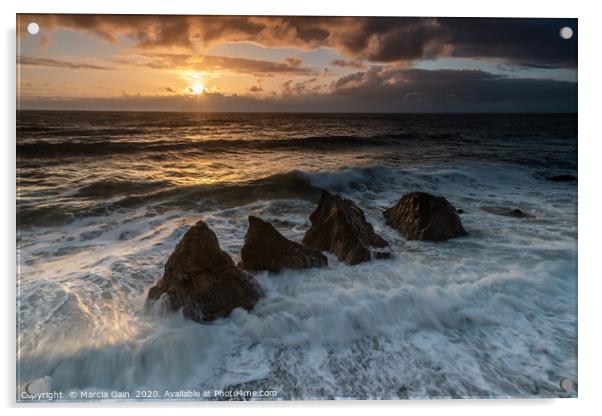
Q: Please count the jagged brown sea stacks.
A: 4